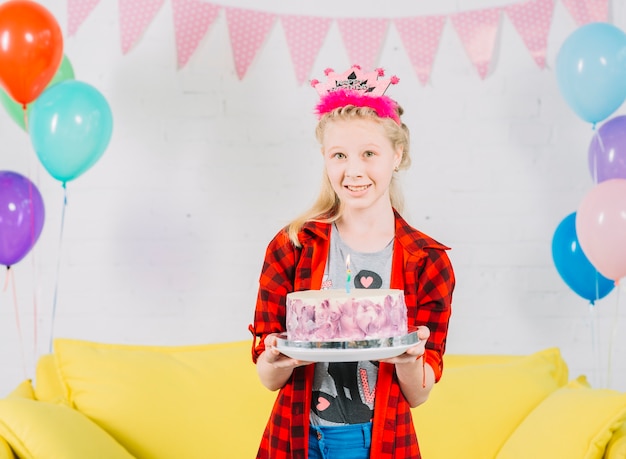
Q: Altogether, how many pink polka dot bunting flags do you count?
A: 10